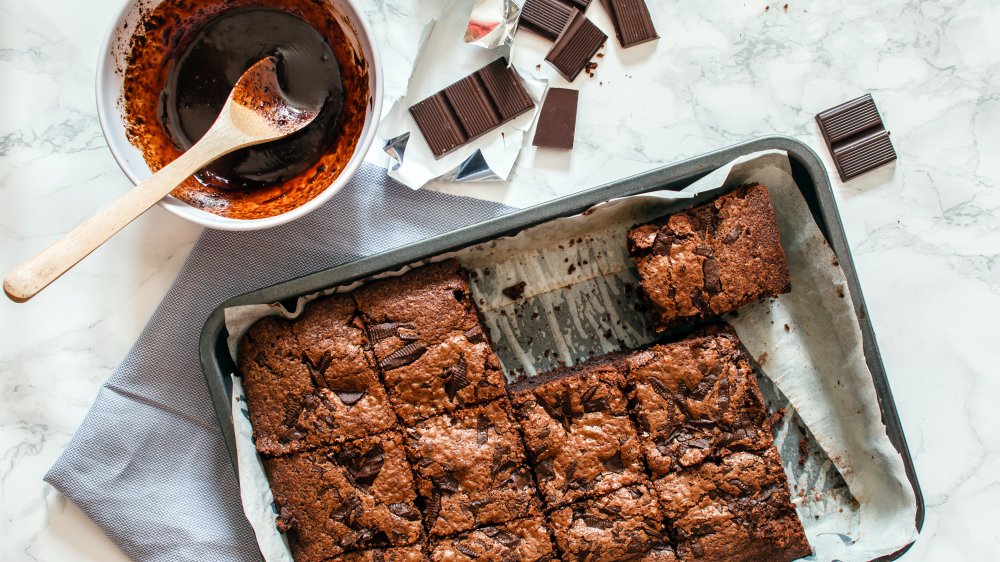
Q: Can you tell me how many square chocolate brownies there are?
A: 11